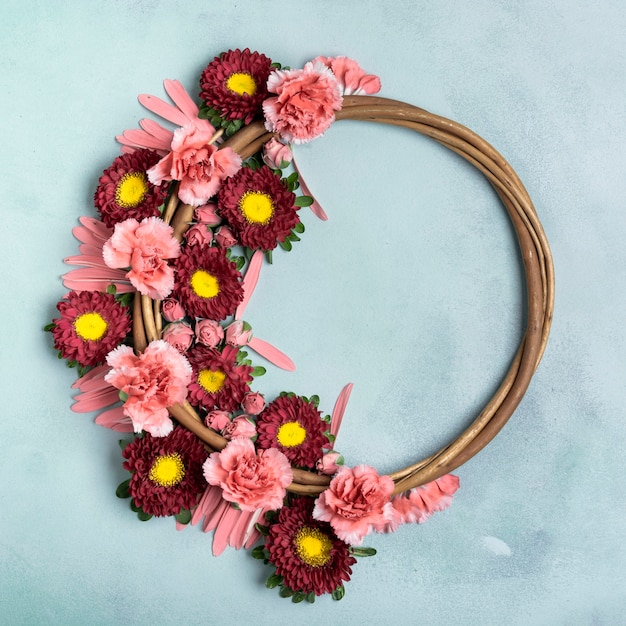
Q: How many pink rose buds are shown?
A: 12